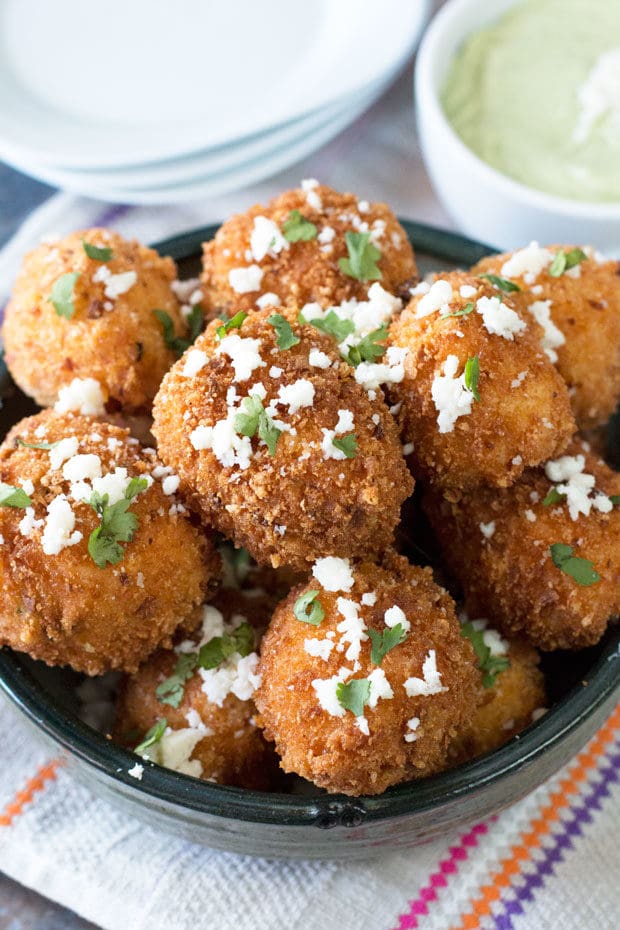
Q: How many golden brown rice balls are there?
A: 10